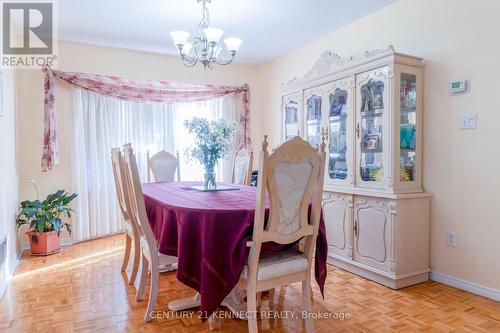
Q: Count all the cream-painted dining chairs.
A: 5